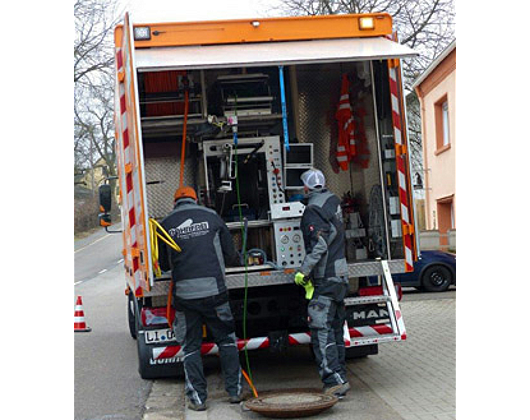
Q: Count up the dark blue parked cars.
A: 1